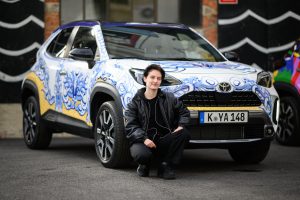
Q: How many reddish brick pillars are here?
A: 2